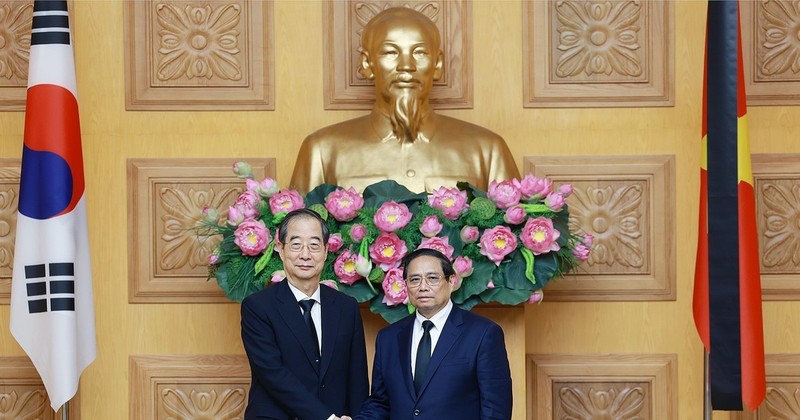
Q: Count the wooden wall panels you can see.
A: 13